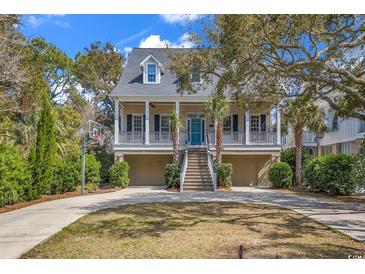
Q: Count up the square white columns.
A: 6